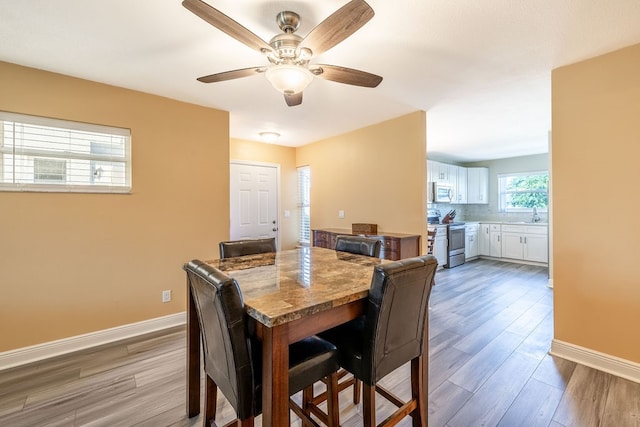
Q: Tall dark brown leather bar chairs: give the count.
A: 4